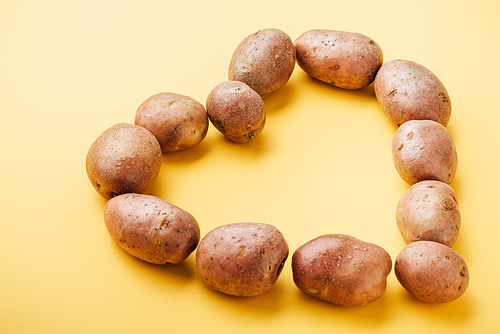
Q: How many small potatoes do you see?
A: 12